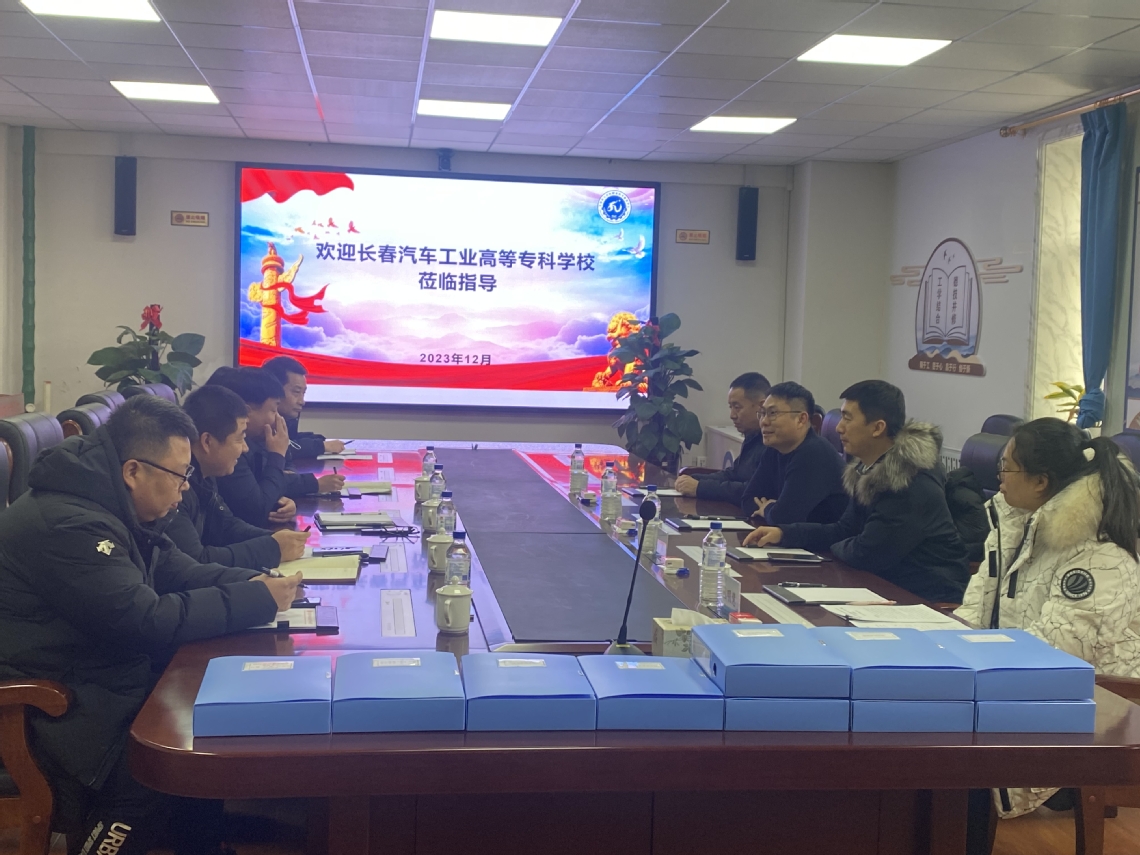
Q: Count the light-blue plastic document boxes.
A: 10